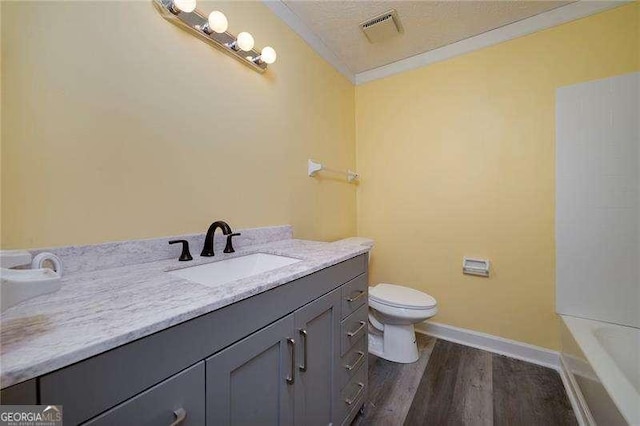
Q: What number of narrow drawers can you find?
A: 4